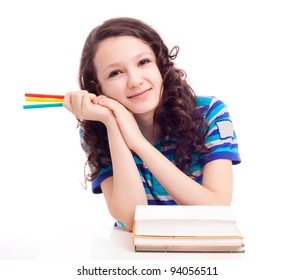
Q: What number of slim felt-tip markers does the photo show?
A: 3